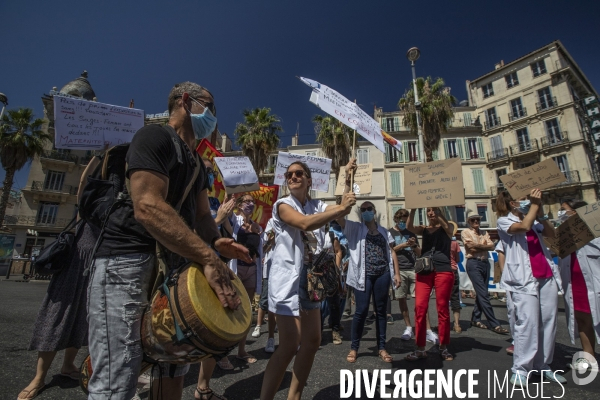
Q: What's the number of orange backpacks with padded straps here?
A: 0